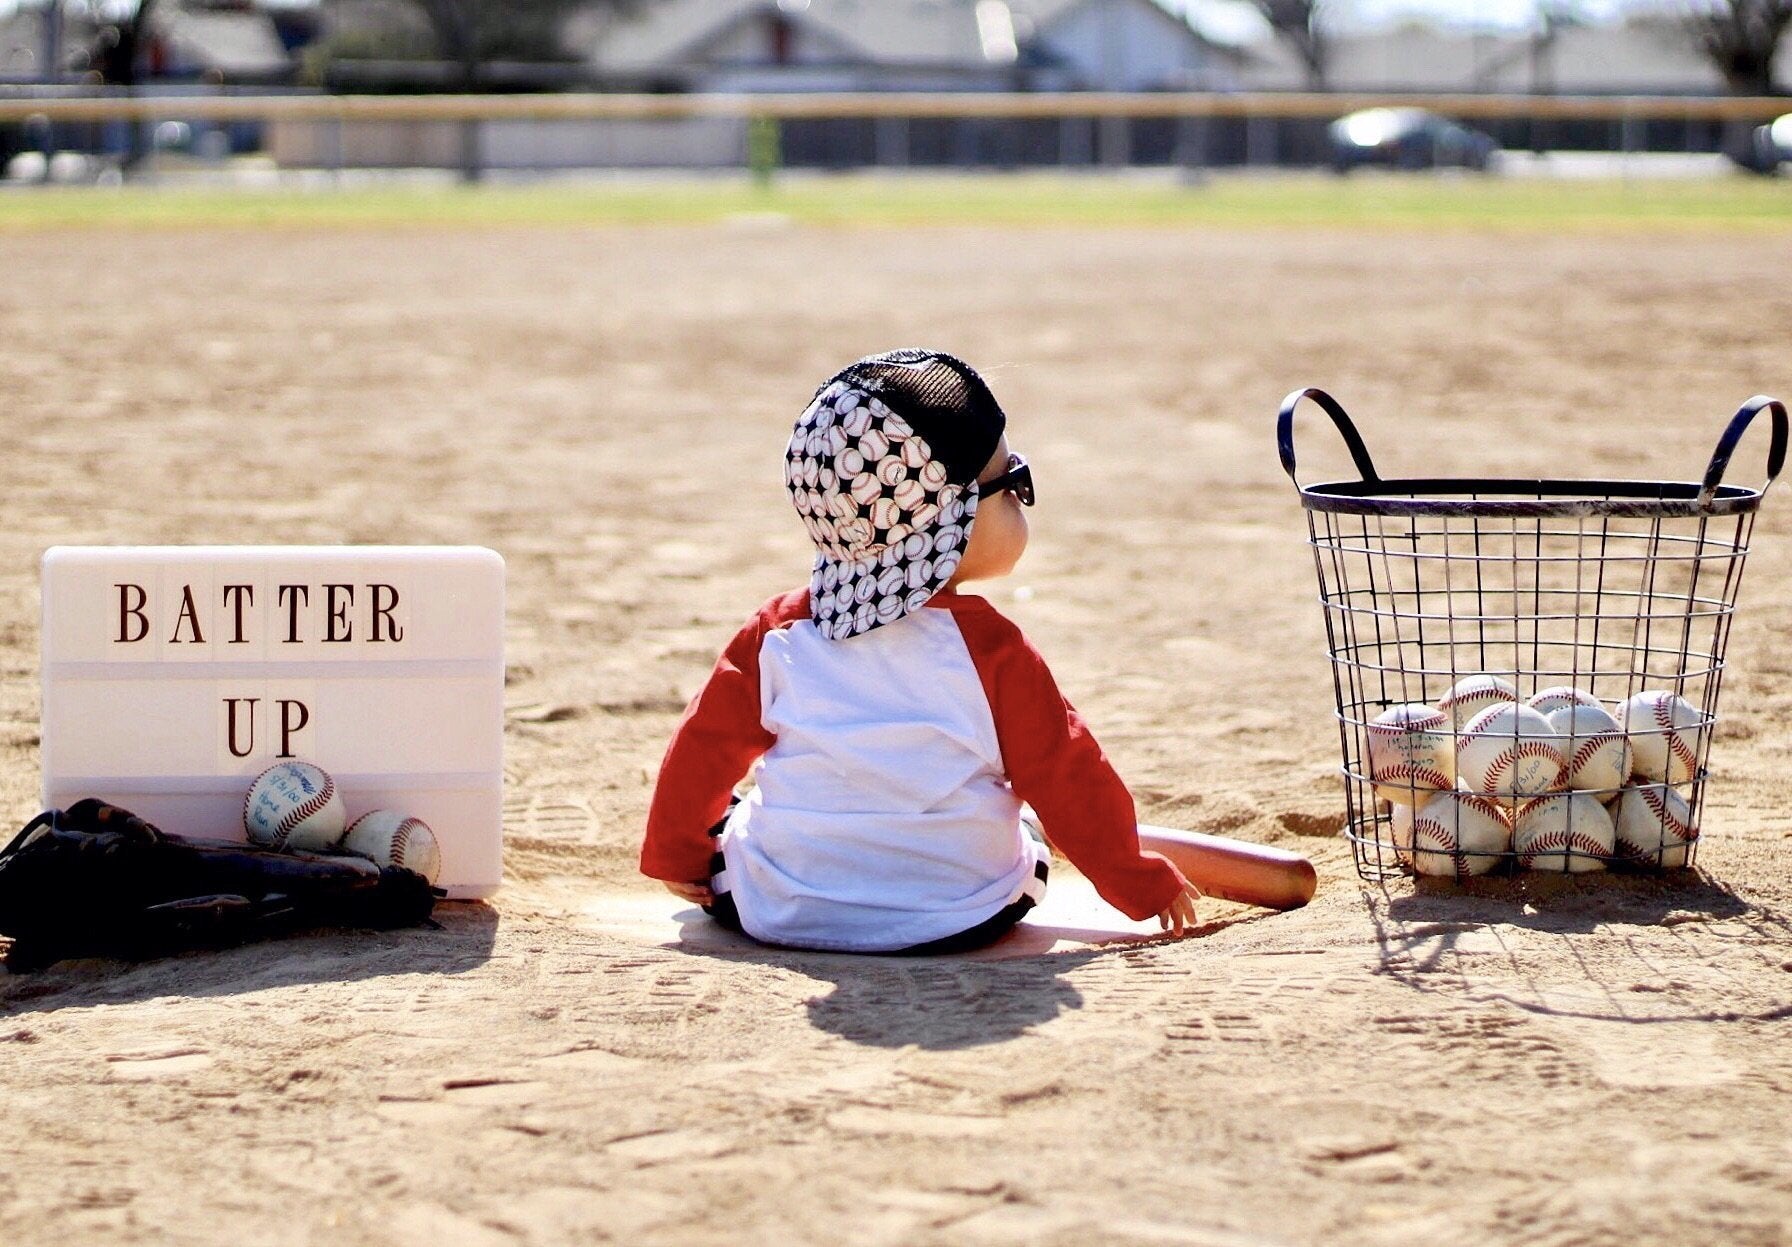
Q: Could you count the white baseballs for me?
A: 11